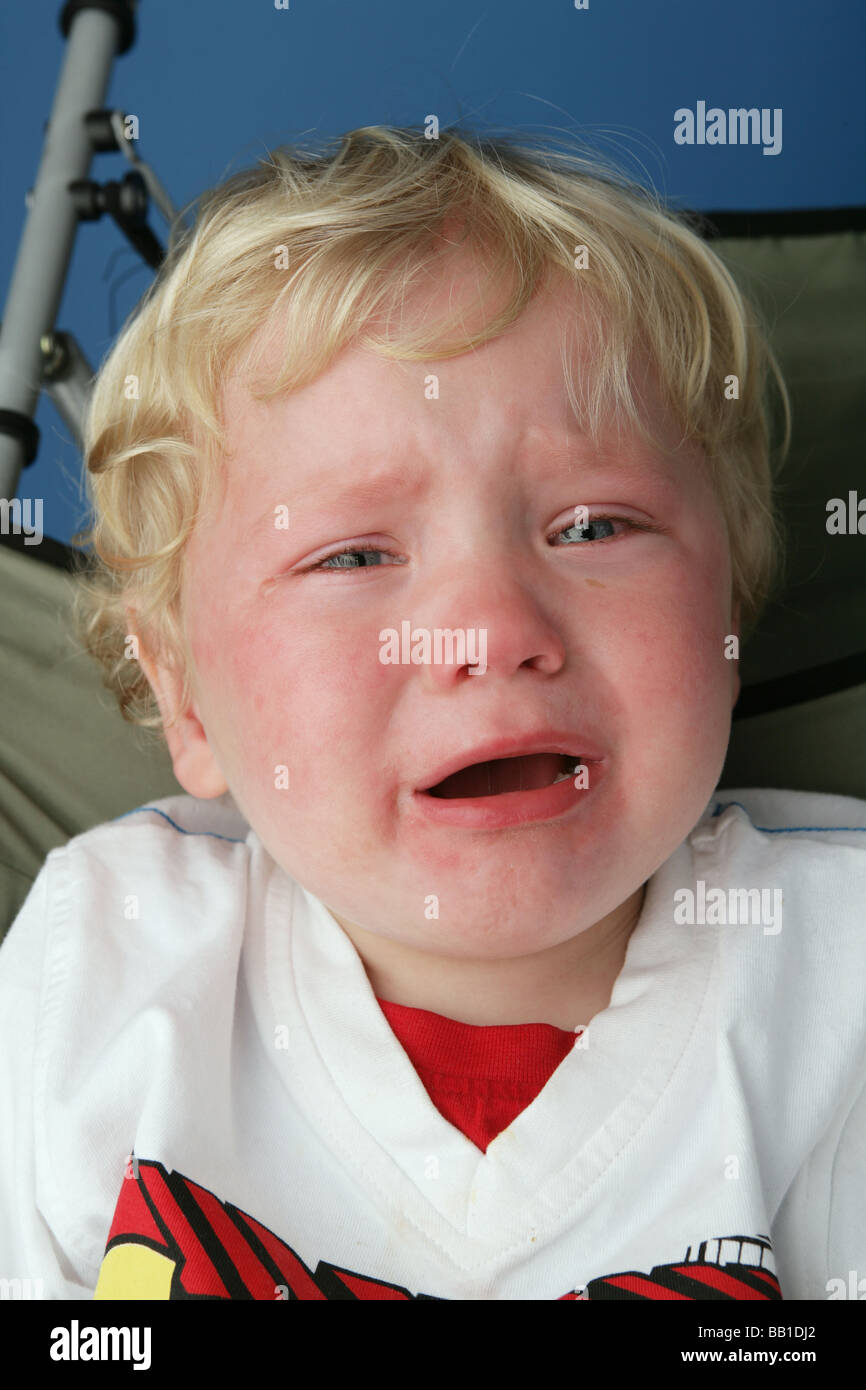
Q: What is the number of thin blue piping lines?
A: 2